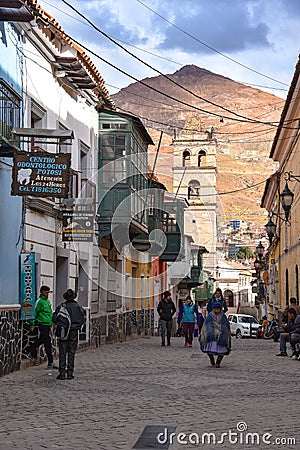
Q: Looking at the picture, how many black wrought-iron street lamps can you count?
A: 4